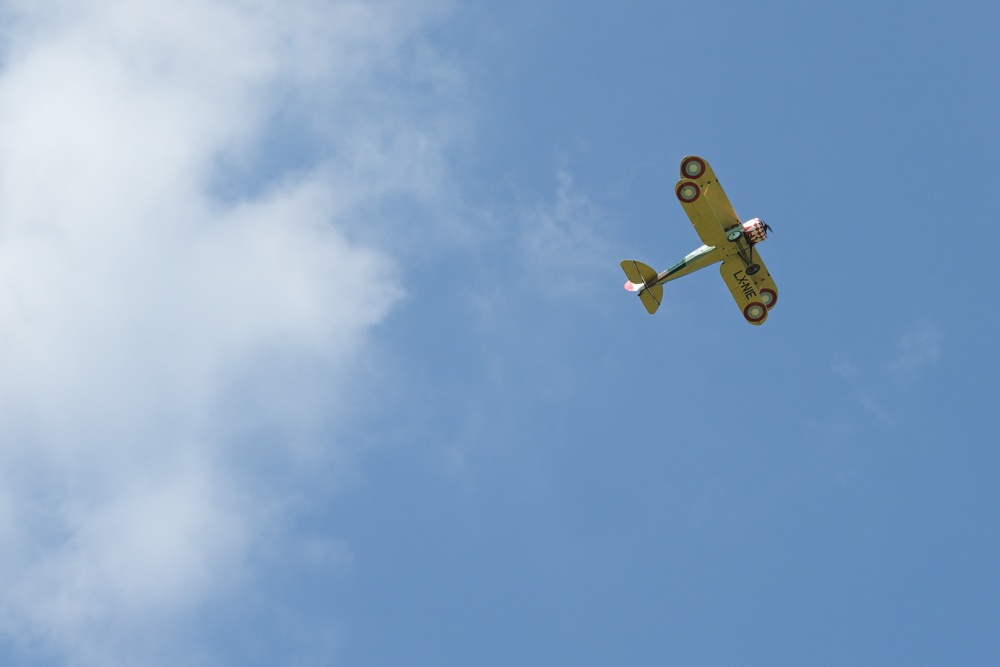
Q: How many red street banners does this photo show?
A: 0